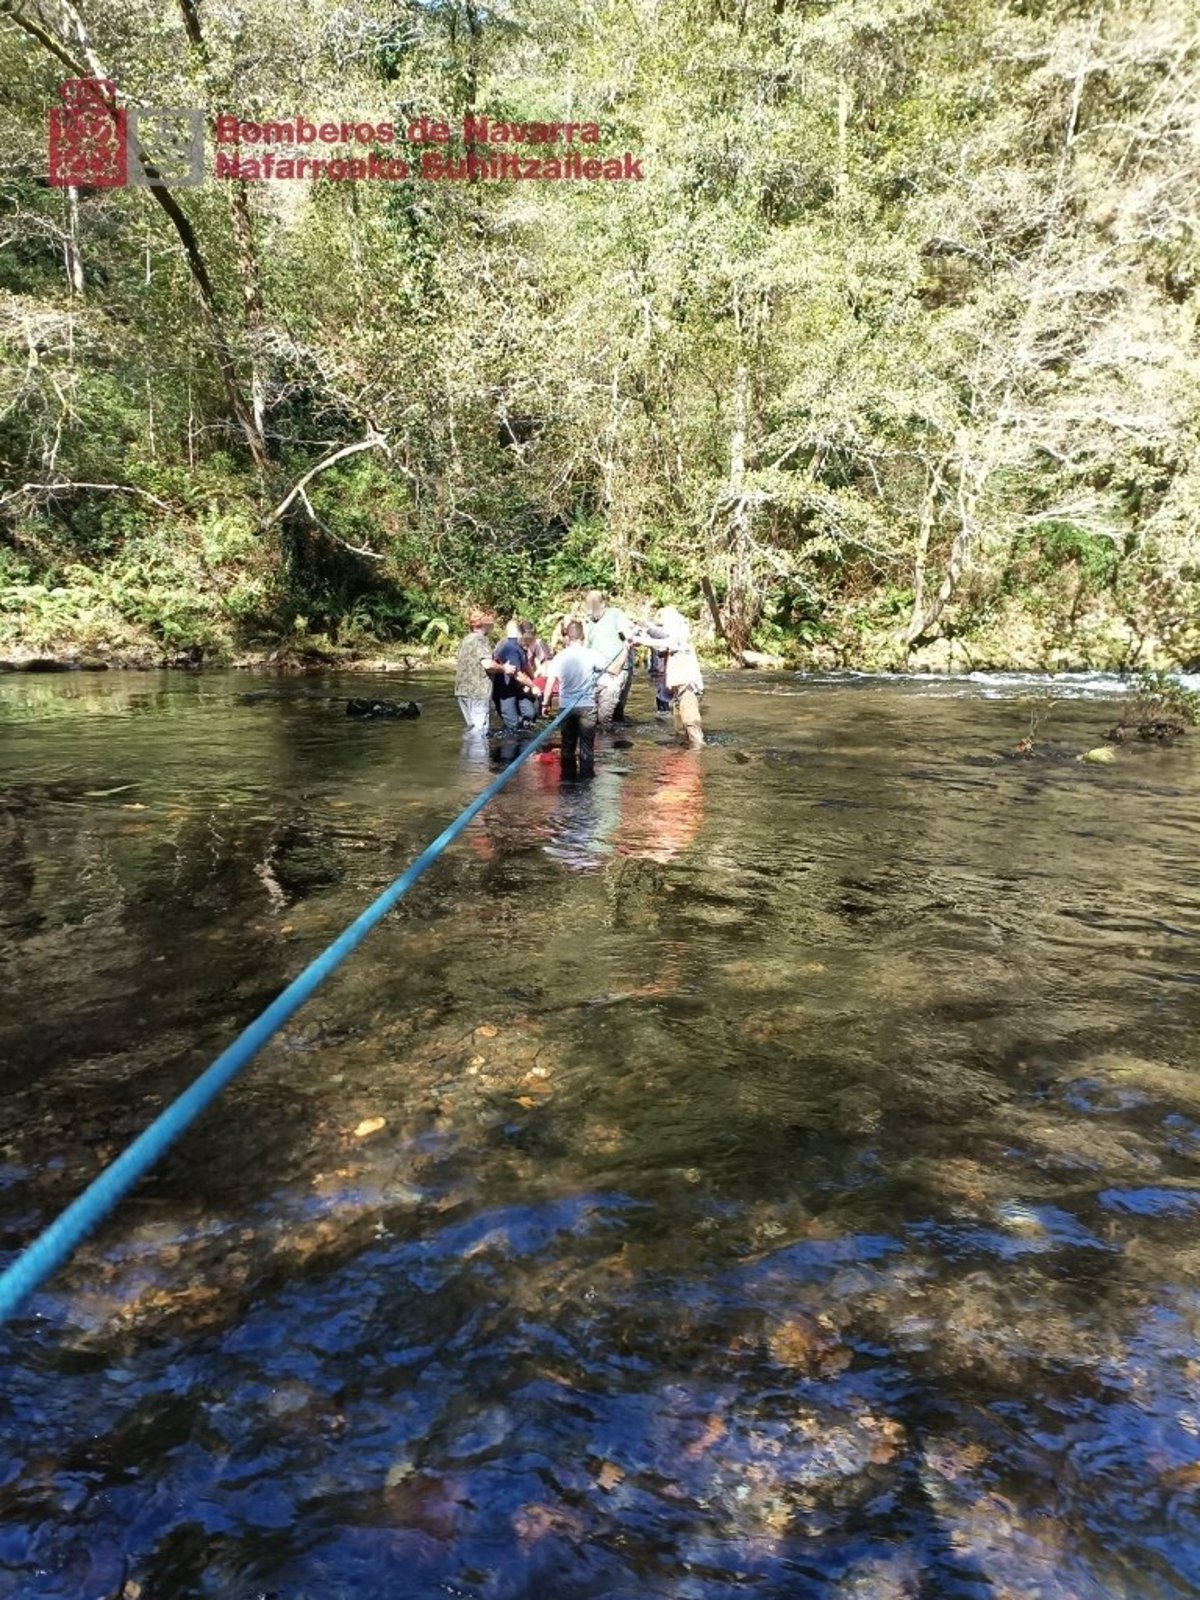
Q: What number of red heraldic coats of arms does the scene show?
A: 1